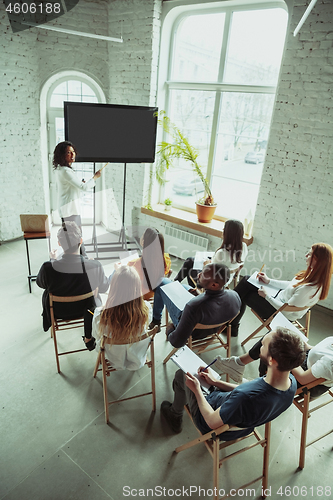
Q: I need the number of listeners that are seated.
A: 8